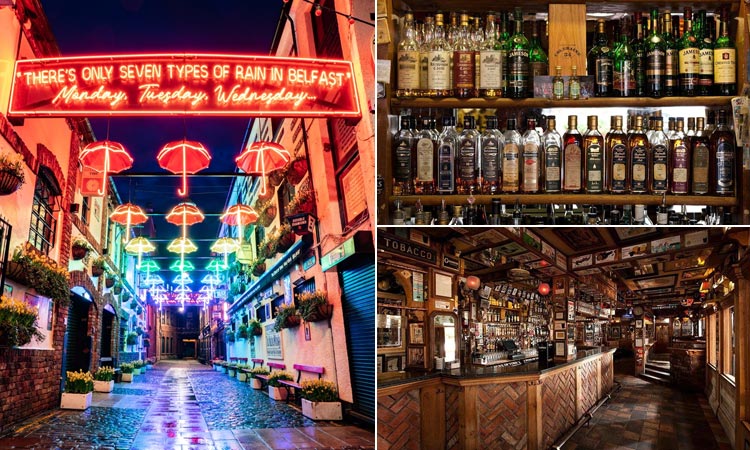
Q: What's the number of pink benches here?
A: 5